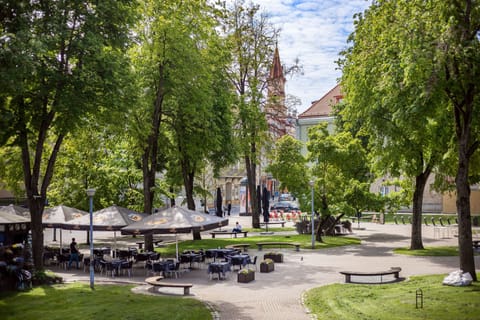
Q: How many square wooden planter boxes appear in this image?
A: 3